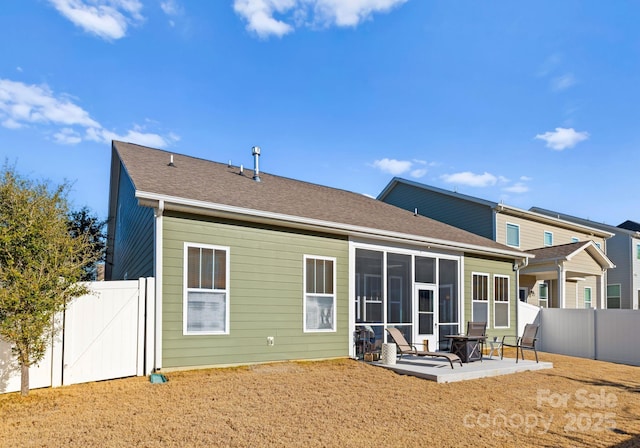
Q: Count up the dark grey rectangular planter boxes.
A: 0